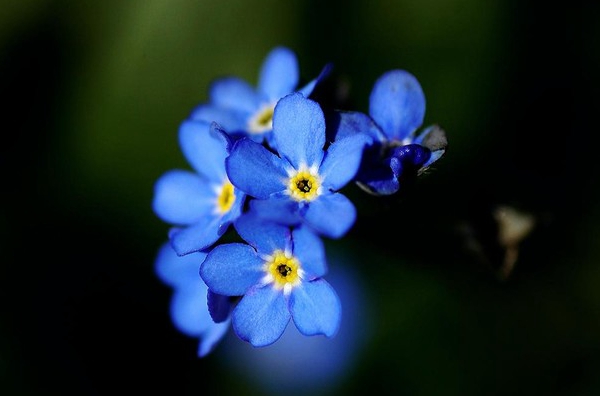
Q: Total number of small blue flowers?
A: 6